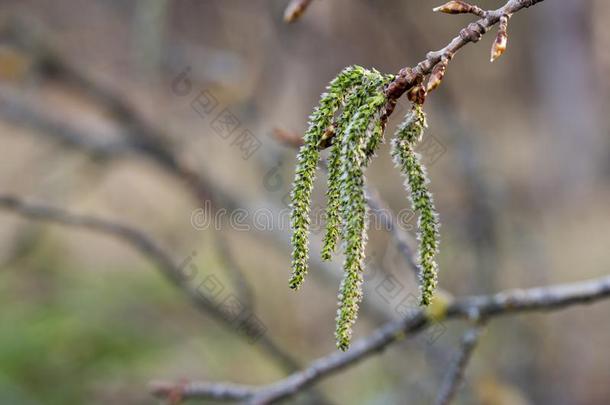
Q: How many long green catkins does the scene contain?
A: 4